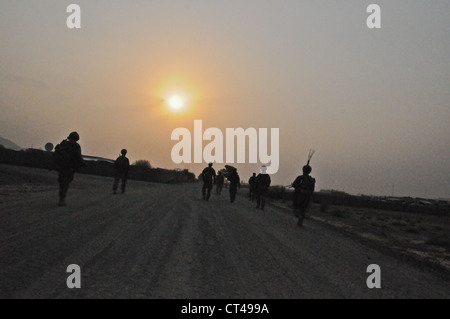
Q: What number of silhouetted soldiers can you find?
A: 8